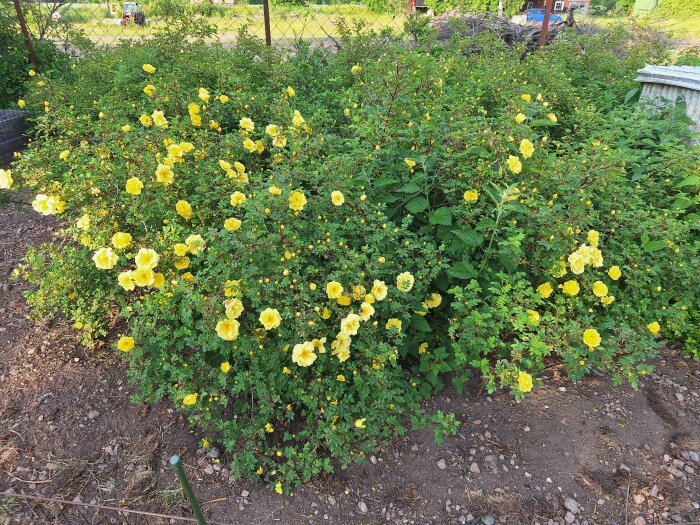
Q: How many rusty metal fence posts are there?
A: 3